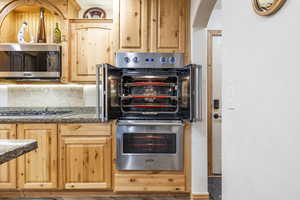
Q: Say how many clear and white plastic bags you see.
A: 0